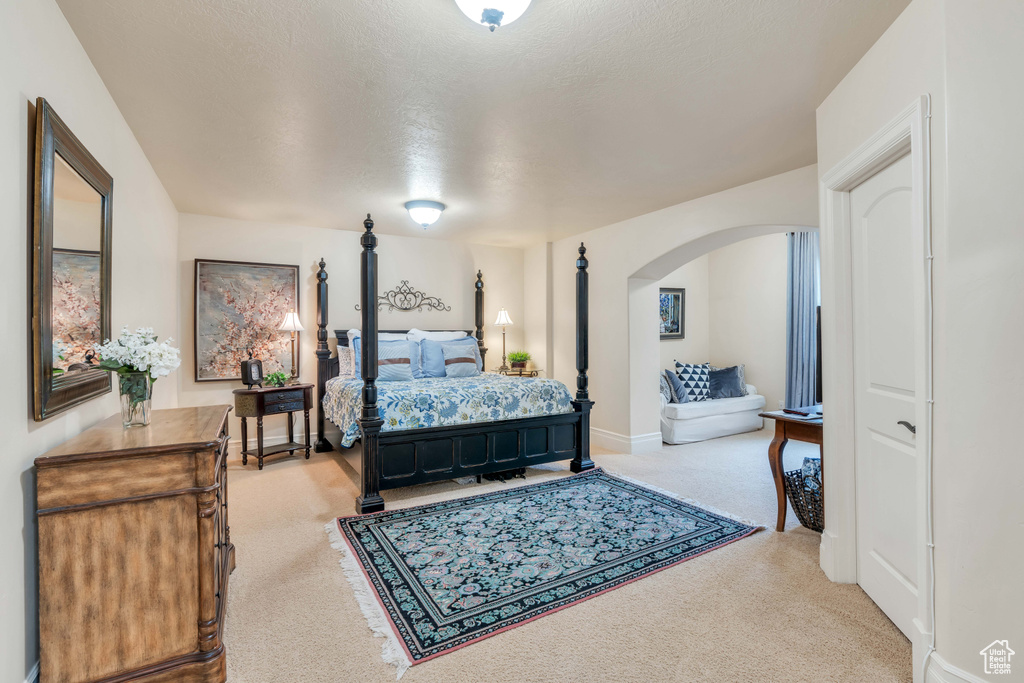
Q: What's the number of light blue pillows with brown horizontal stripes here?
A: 2